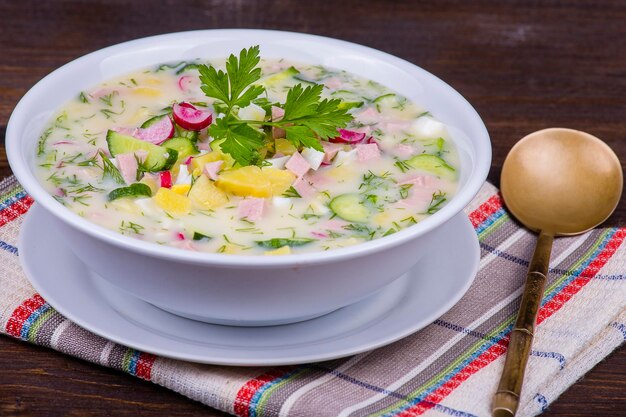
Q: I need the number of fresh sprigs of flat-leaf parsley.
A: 1